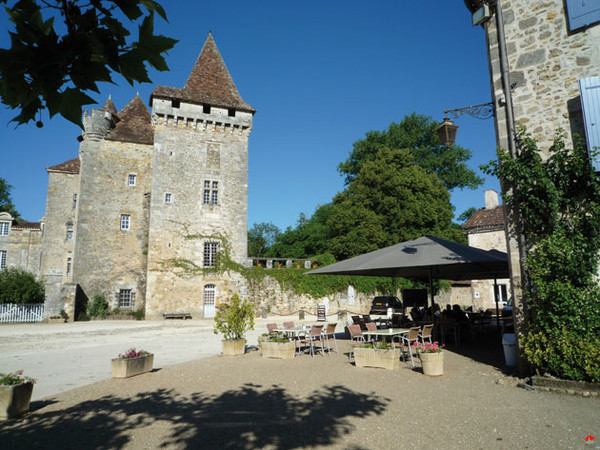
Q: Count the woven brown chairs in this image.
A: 8